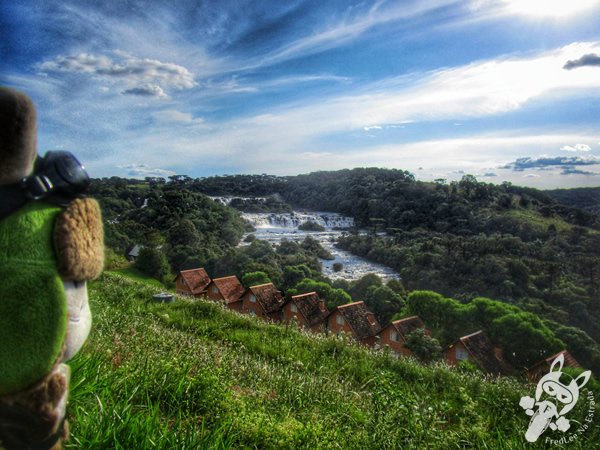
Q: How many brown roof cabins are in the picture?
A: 8